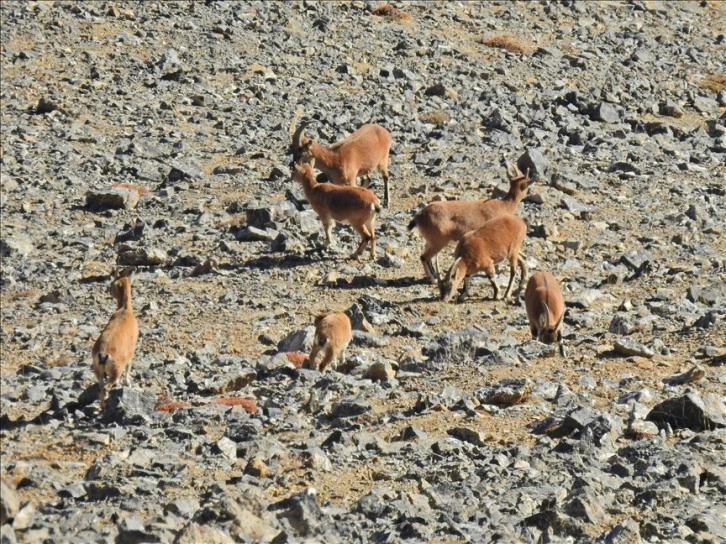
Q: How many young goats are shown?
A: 2